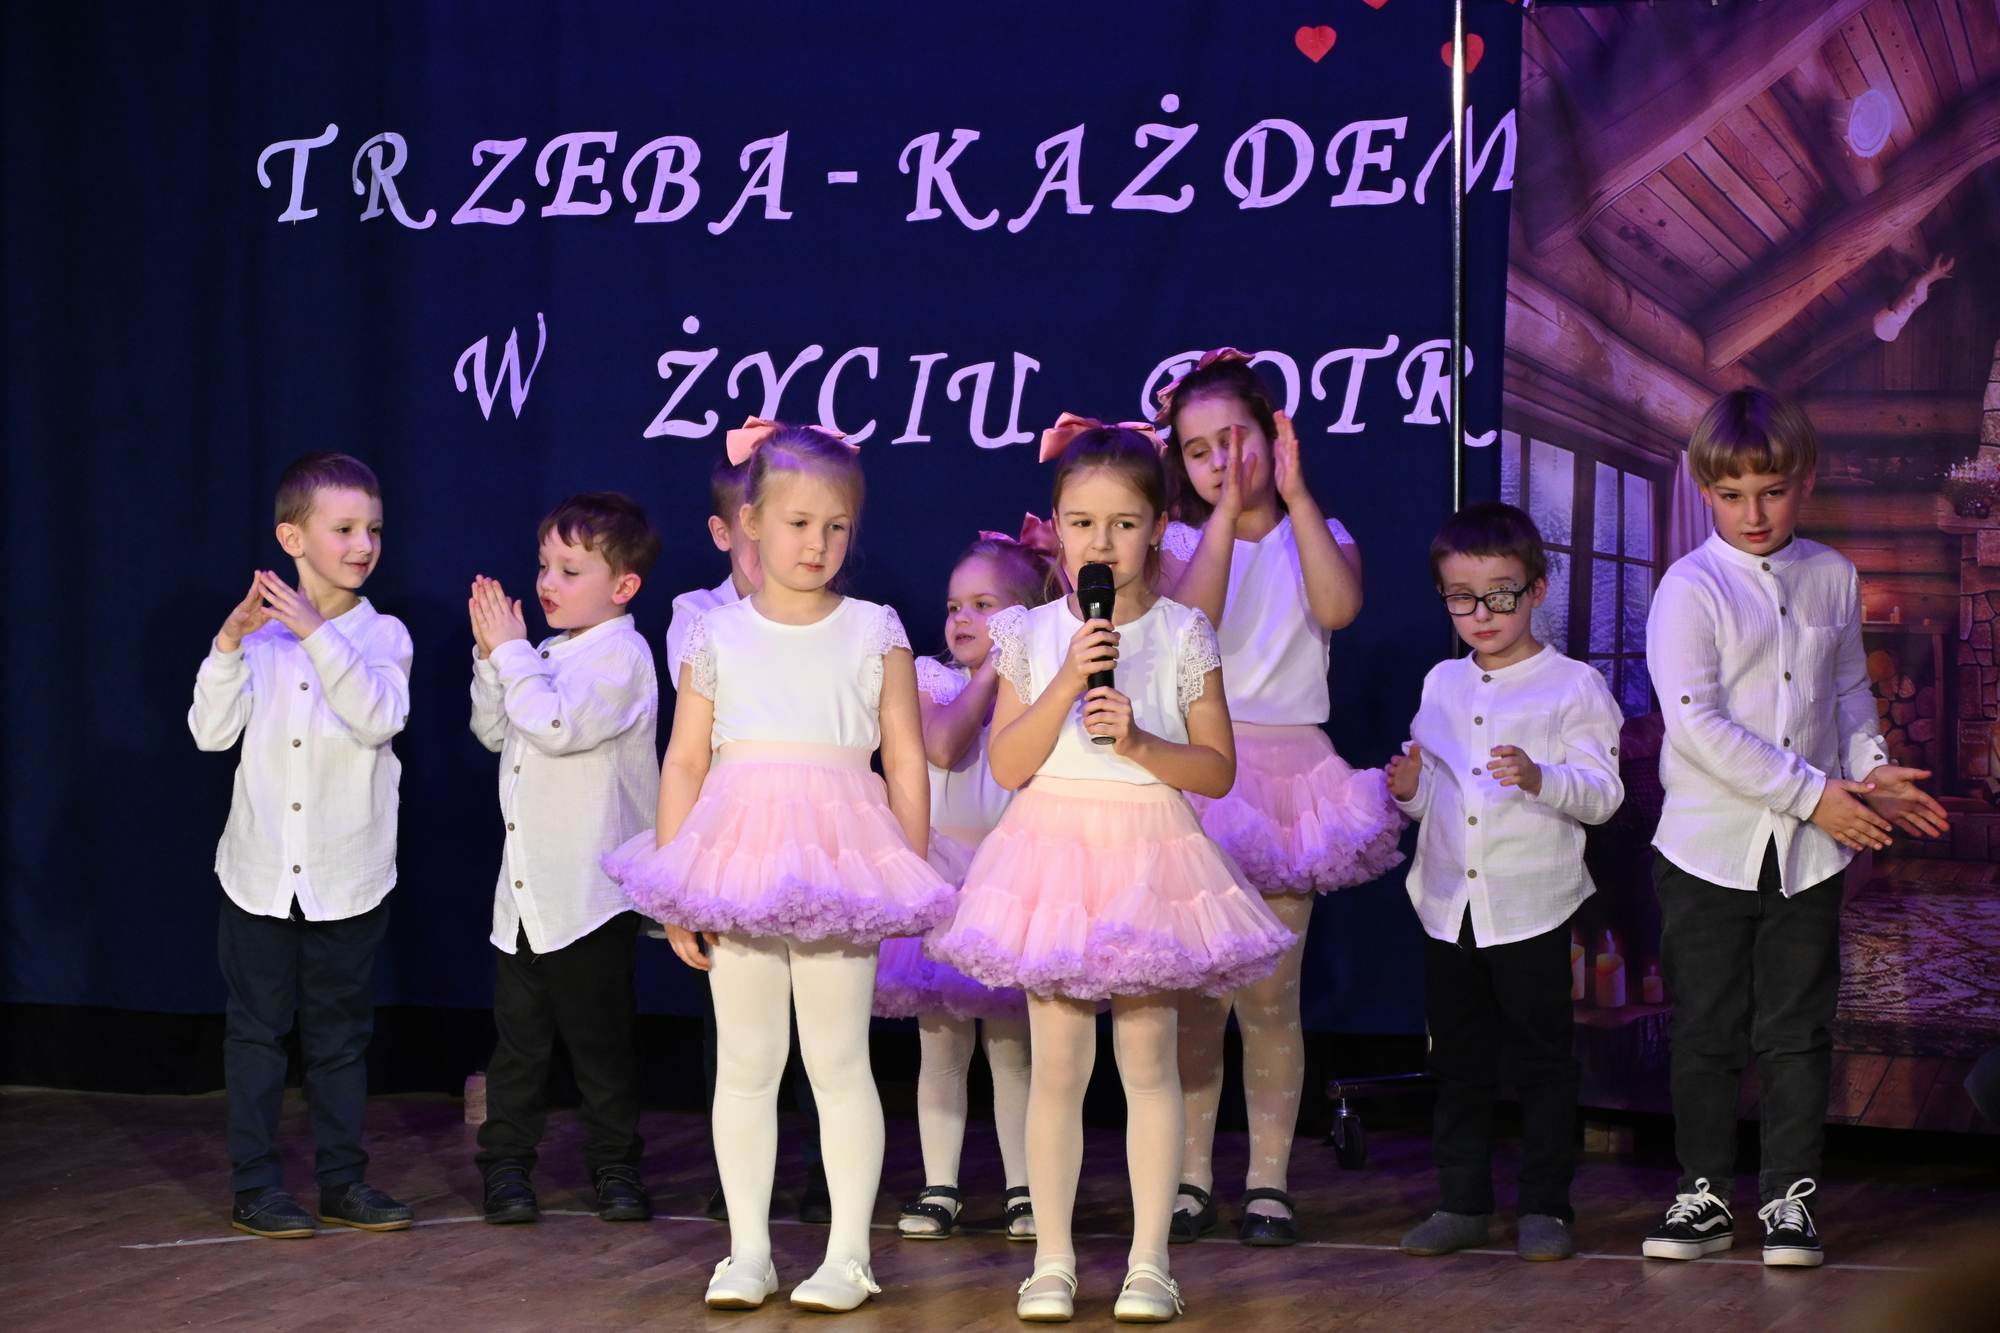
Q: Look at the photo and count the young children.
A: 9